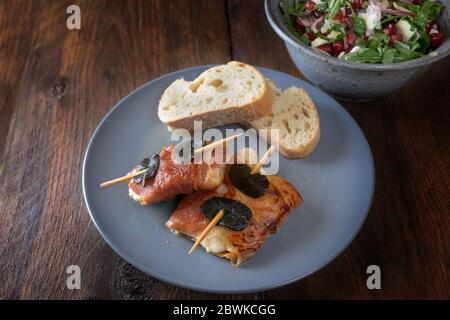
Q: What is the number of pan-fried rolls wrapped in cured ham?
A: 2